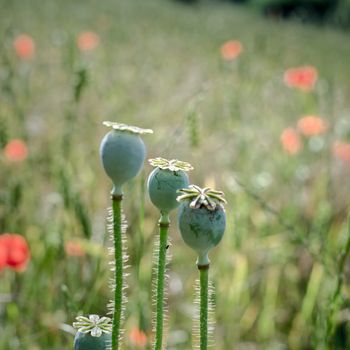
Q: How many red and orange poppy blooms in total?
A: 11